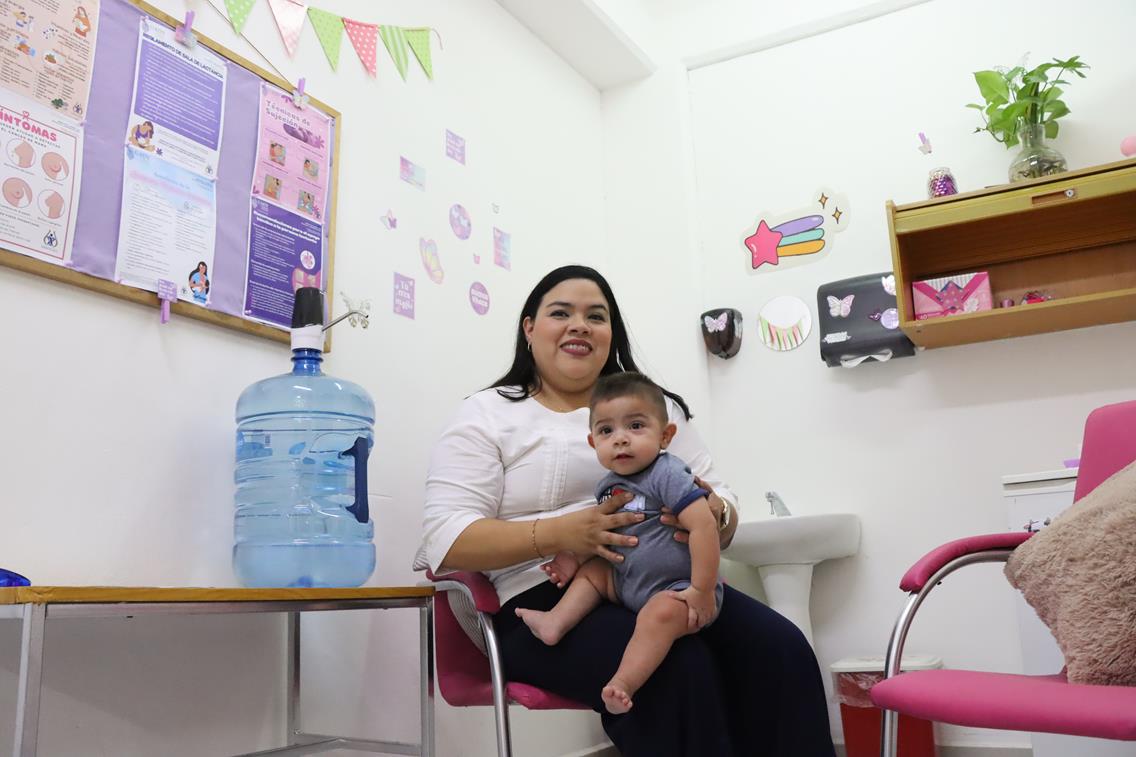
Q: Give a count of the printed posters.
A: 6